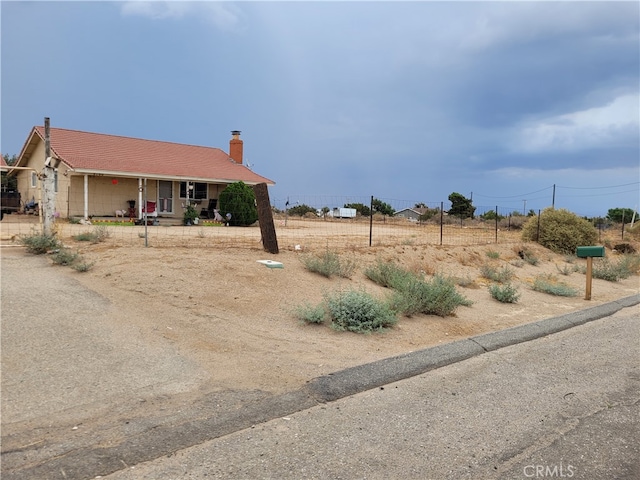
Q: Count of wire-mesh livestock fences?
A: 1